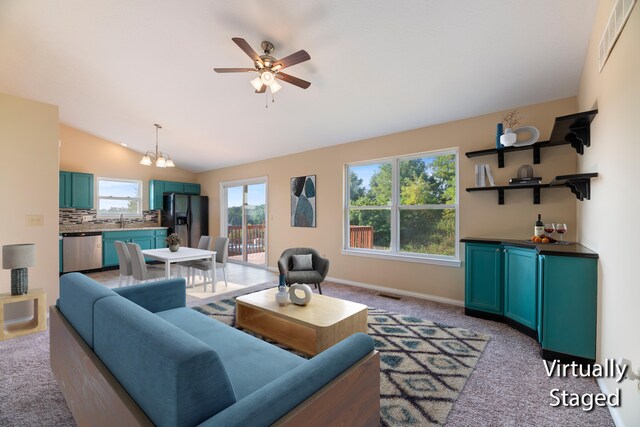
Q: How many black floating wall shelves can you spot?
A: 2